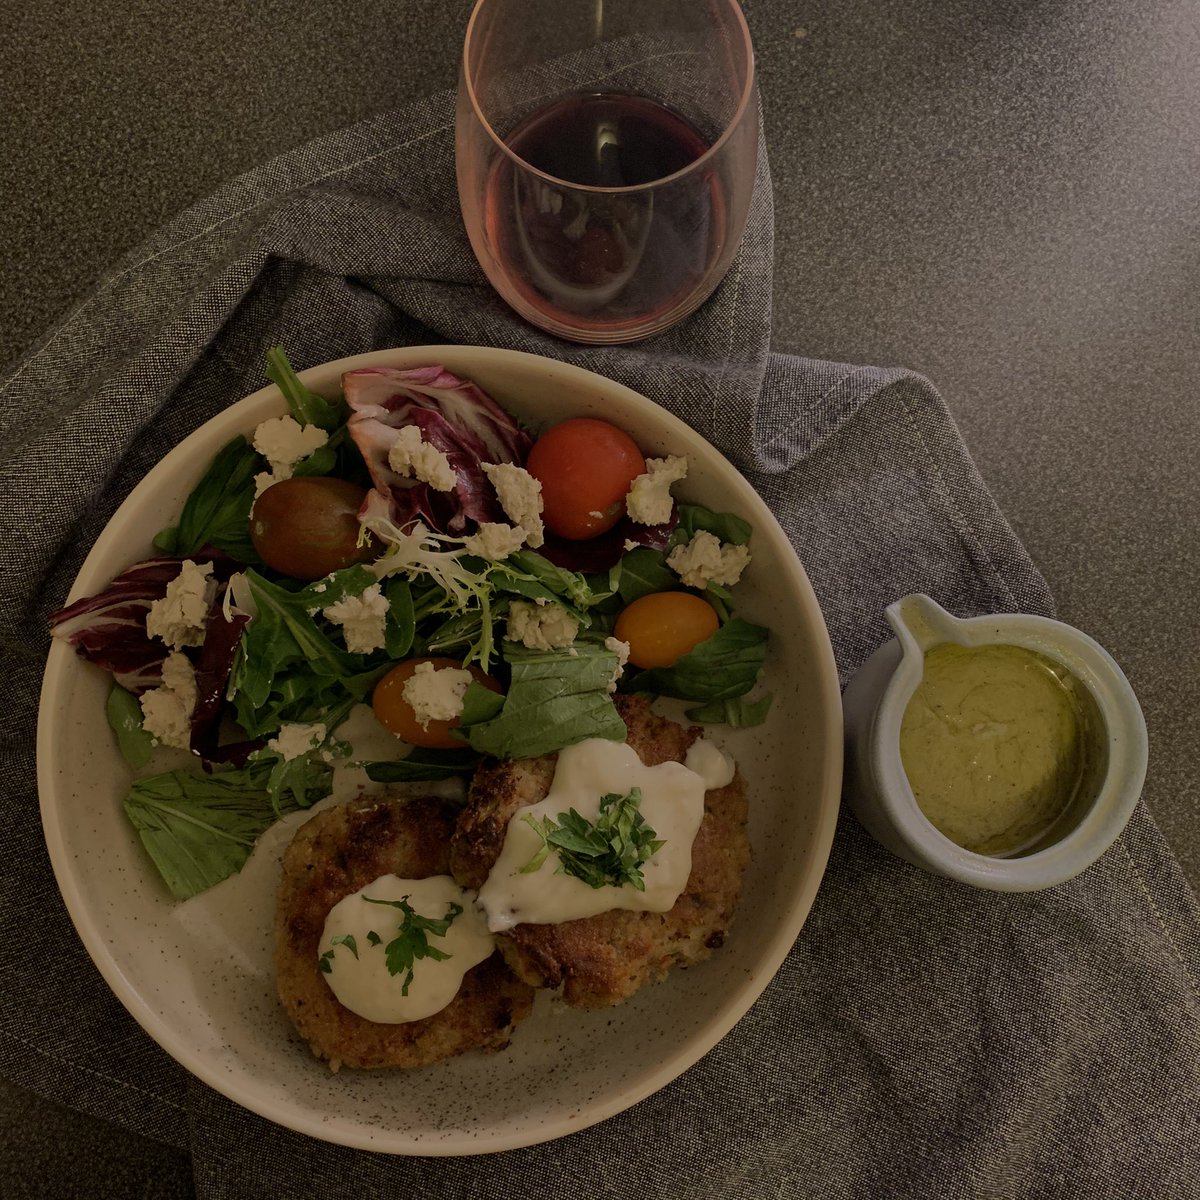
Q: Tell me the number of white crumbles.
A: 13